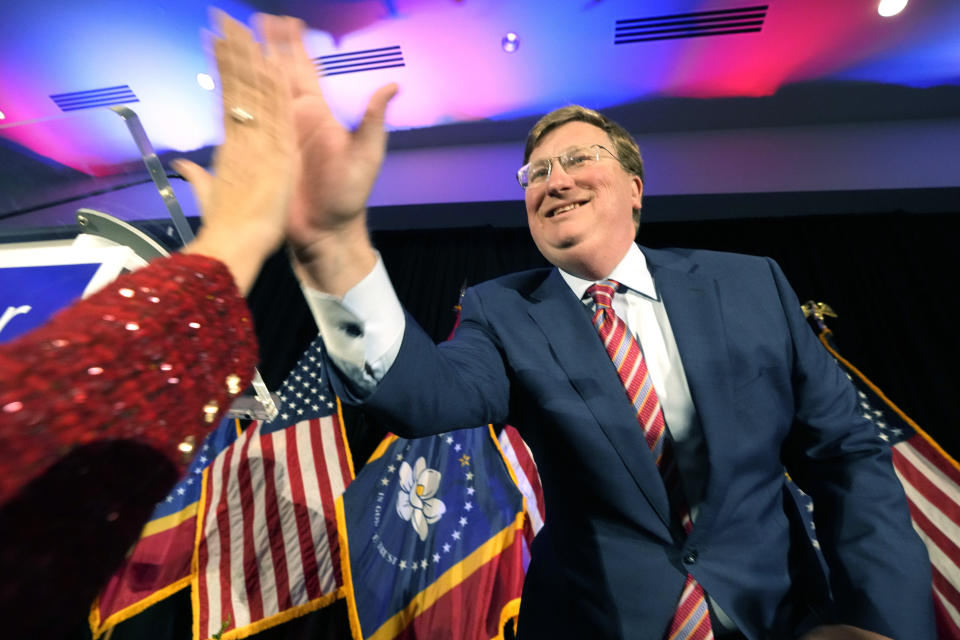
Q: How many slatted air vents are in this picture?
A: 3